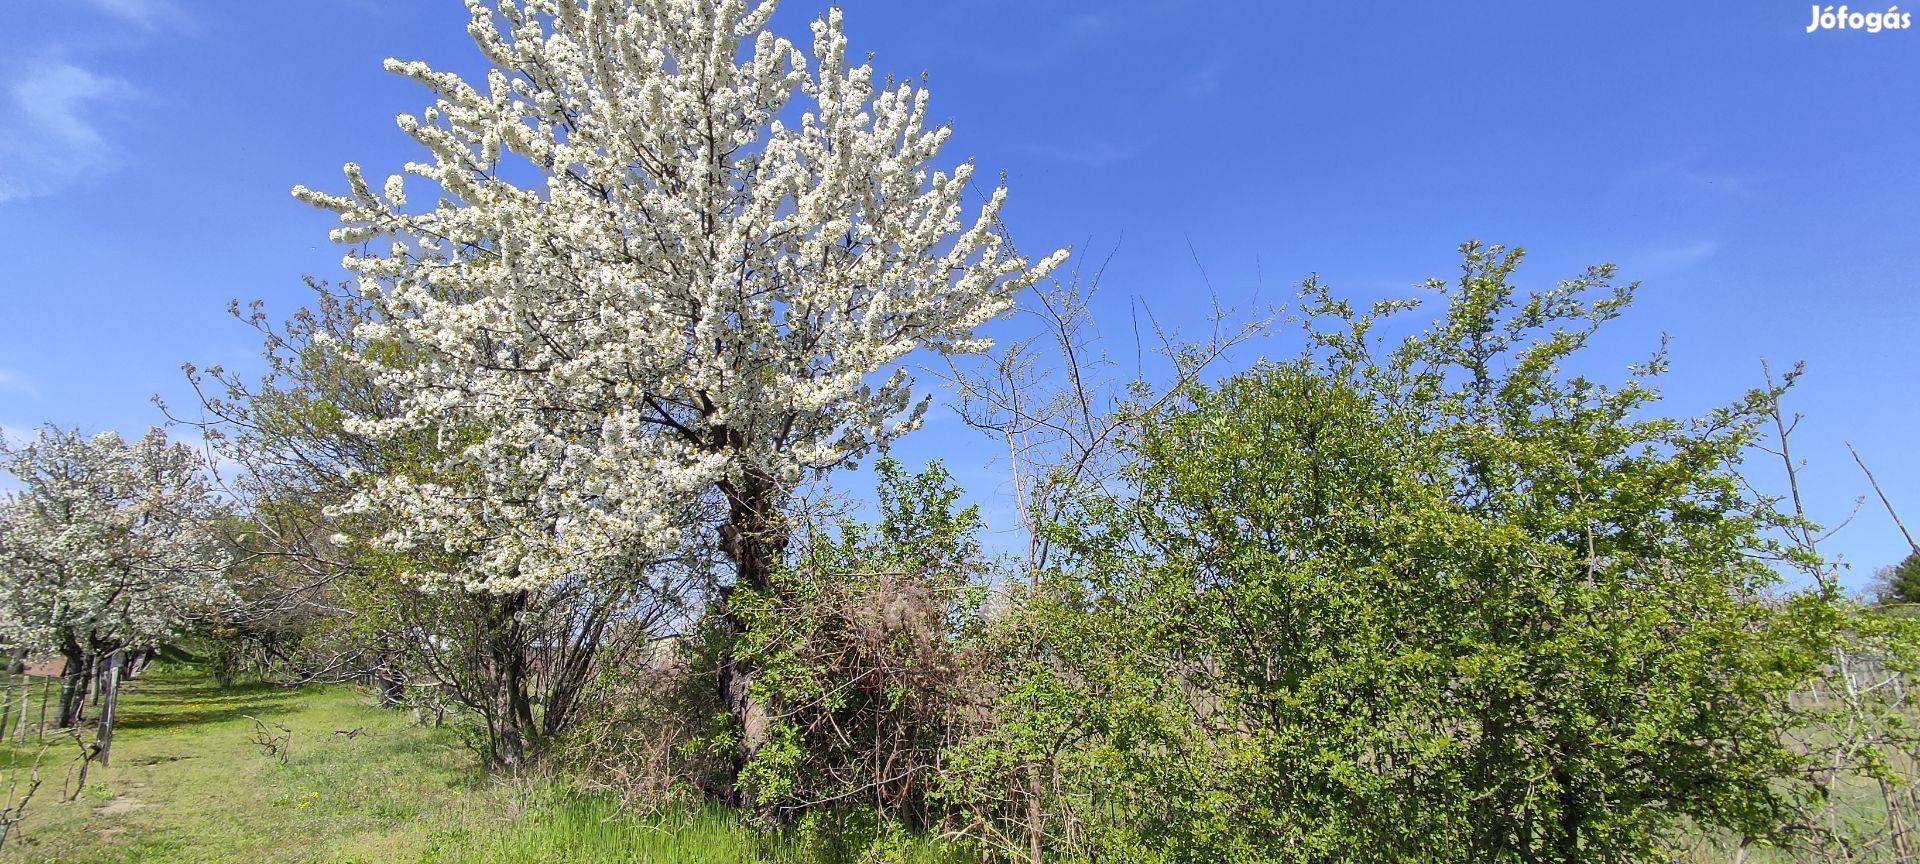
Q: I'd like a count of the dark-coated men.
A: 0